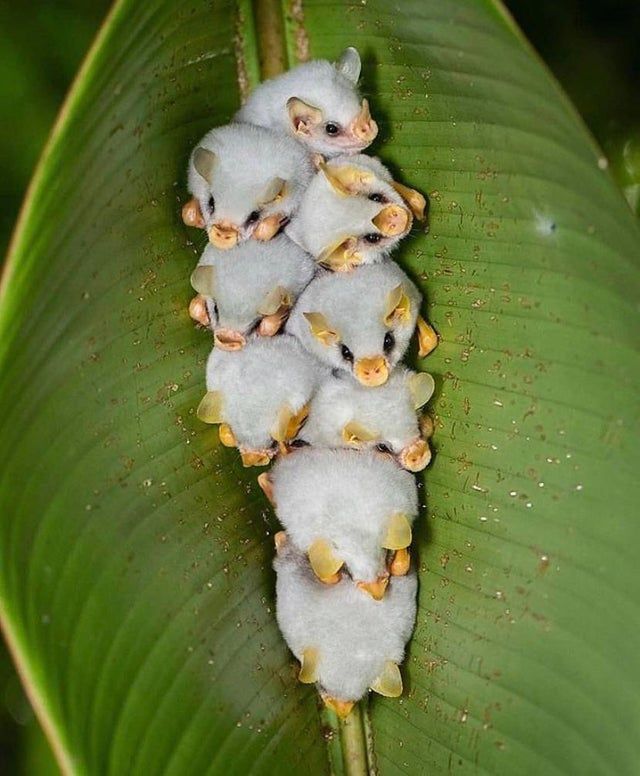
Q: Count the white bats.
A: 9